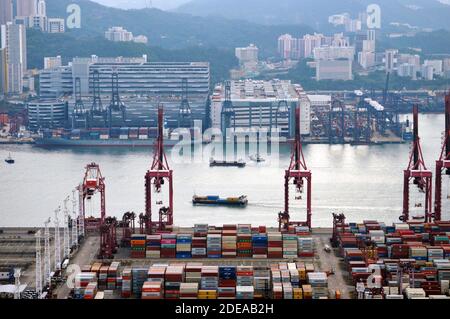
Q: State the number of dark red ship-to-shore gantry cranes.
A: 5